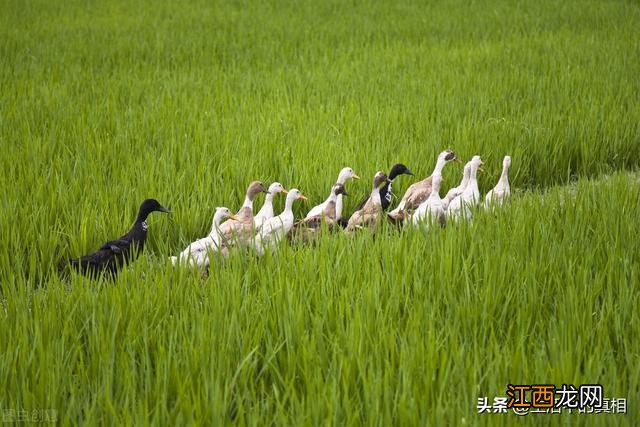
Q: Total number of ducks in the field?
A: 14